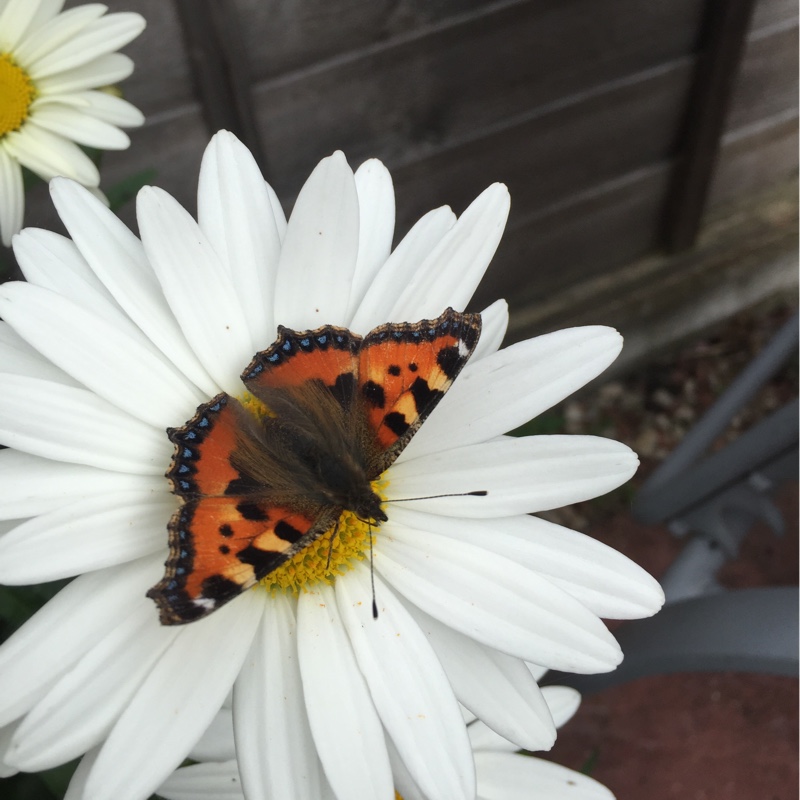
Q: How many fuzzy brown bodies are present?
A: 1